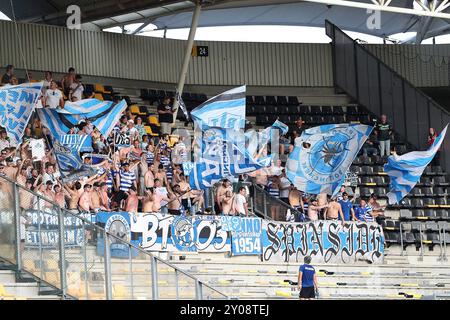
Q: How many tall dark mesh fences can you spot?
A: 1